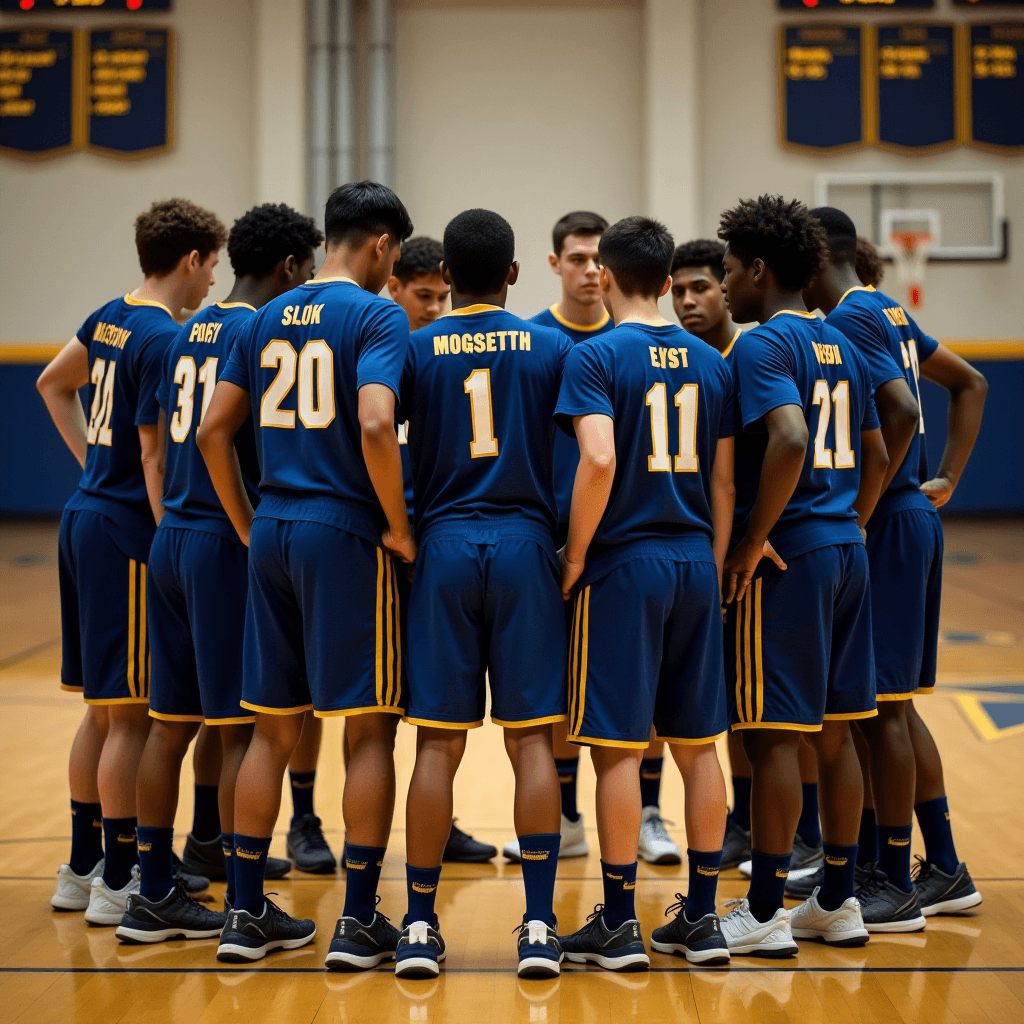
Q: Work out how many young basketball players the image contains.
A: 11